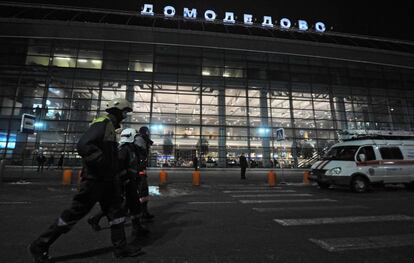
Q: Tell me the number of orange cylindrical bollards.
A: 5